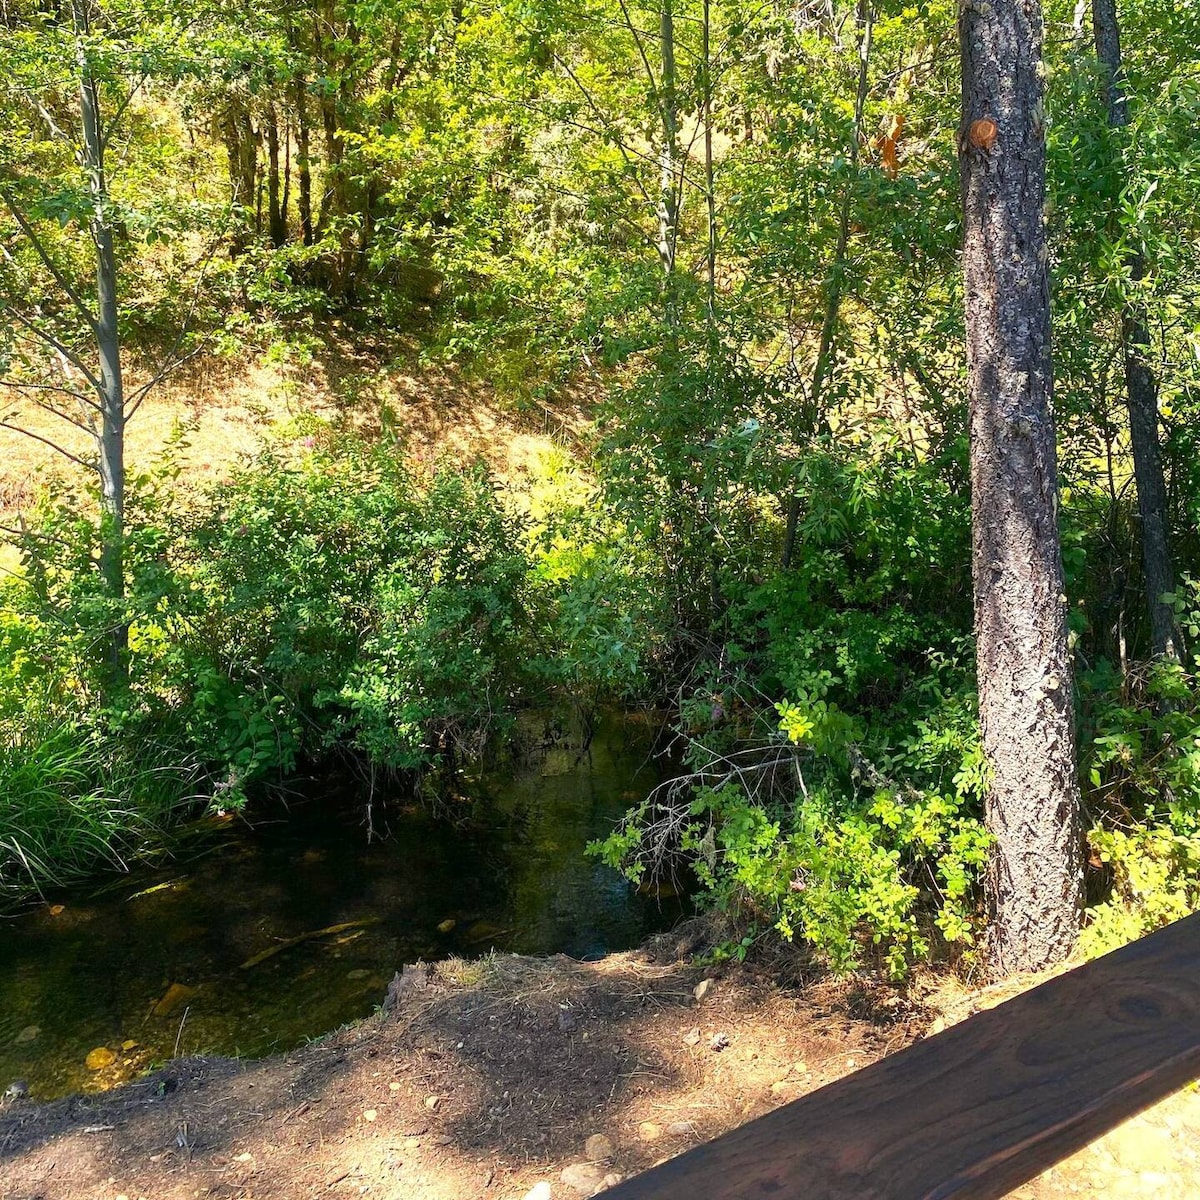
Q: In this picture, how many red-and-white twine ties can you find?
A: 0